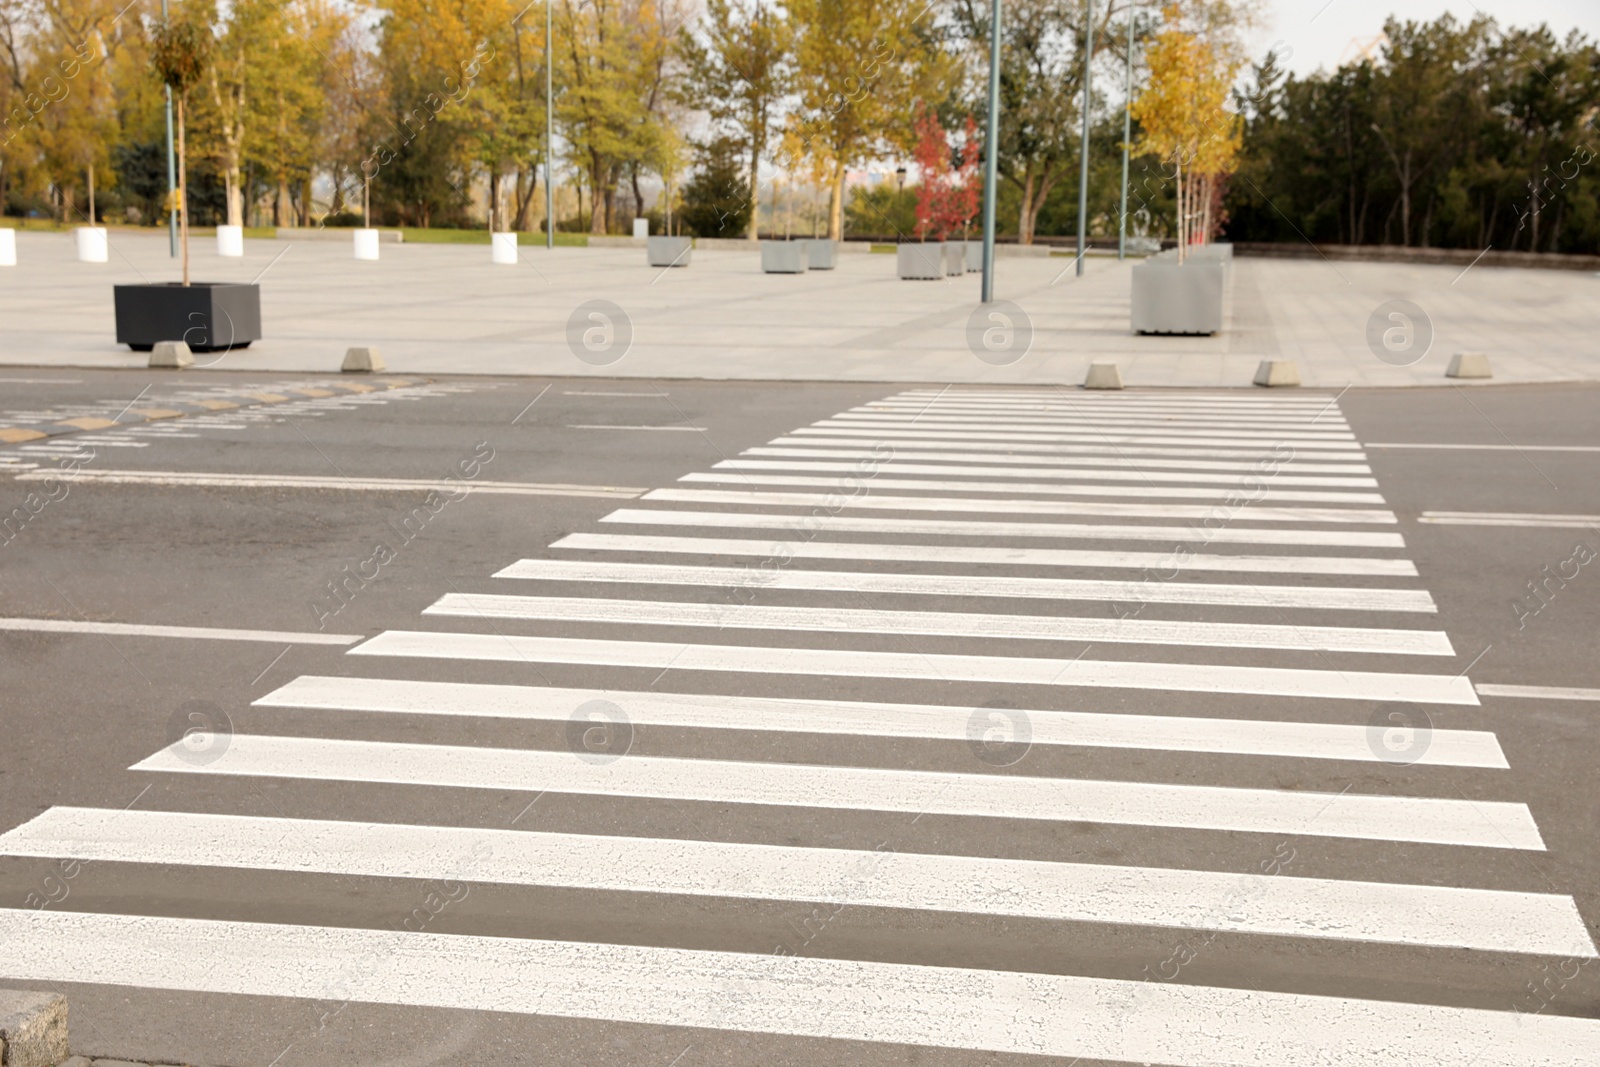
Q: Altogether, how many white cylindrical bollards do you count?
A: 5